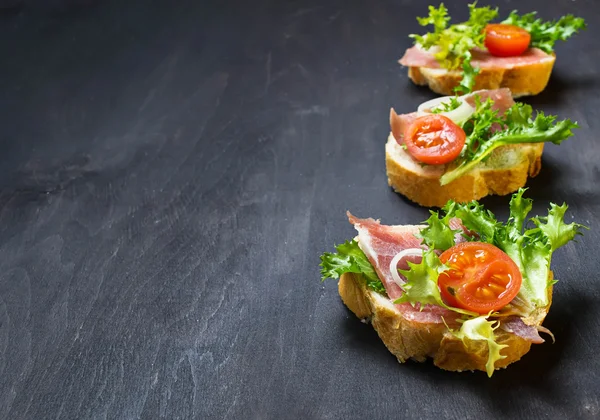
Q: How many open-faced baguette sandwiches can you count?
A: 3